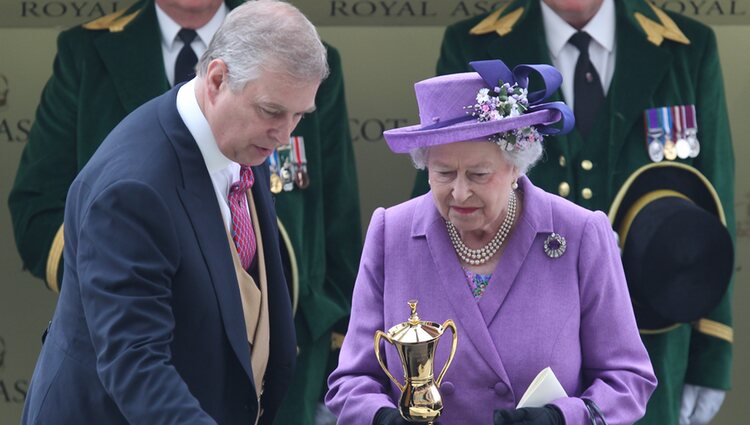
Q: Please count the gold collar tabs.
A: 3